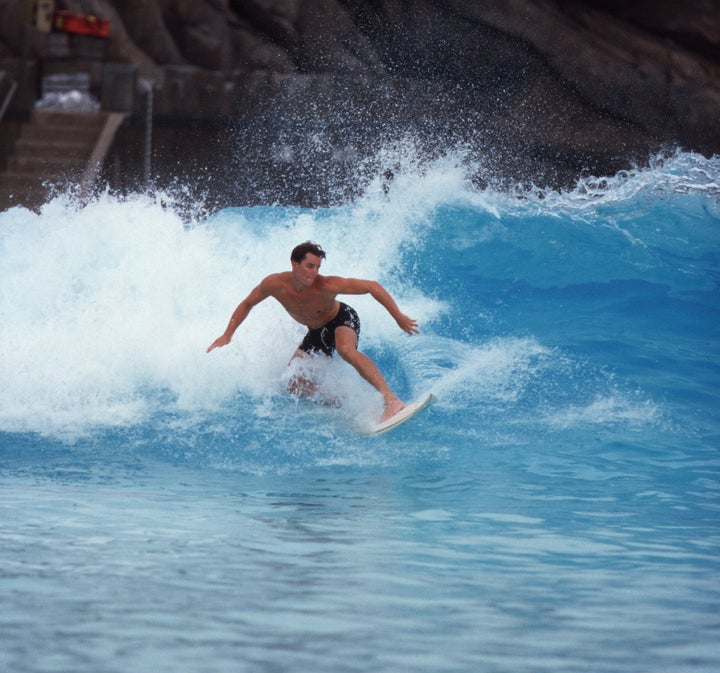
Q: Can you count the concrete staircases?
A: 1